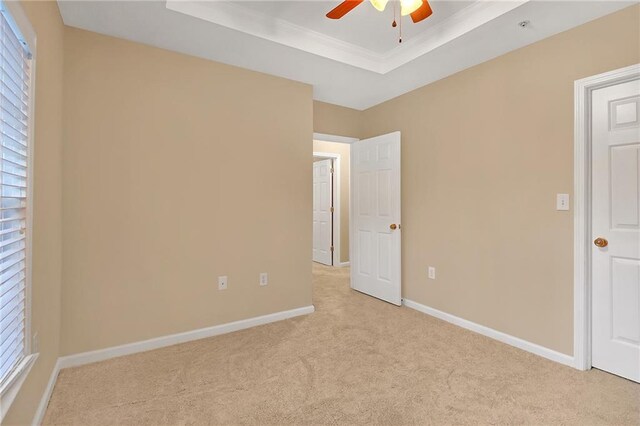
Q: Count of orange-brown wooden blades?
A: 2